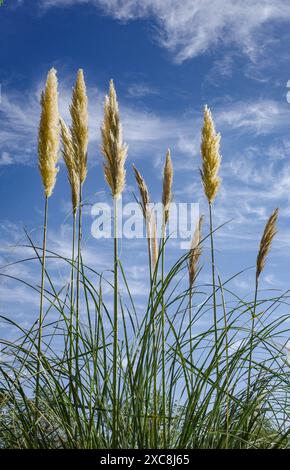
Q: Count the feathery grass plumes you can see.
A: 9